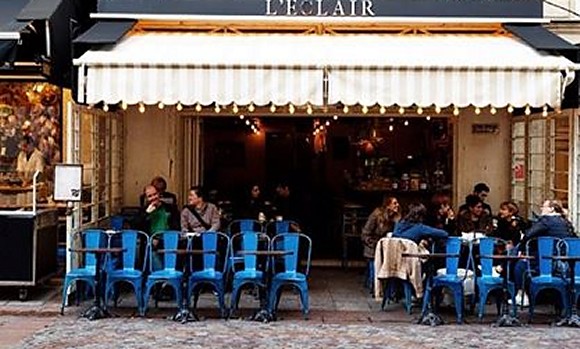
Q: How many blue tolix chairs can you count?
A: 14